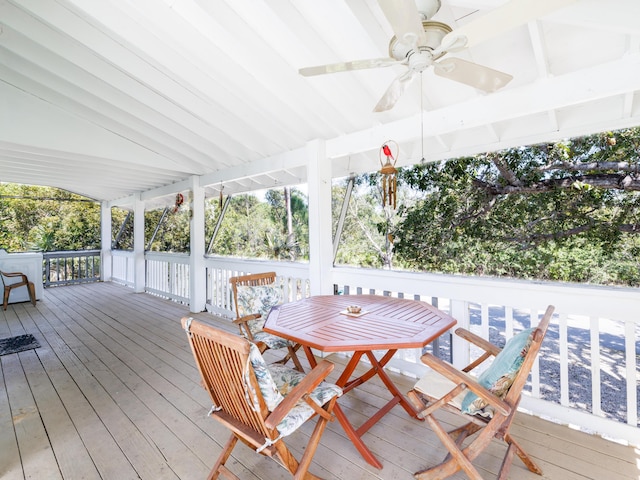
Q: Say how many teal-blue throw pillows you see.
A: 1